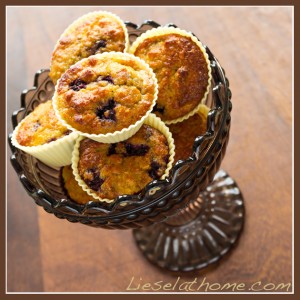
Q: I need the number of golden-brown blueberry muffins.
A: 7